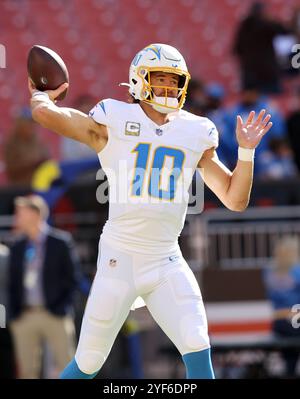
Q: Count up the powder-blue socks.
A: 2